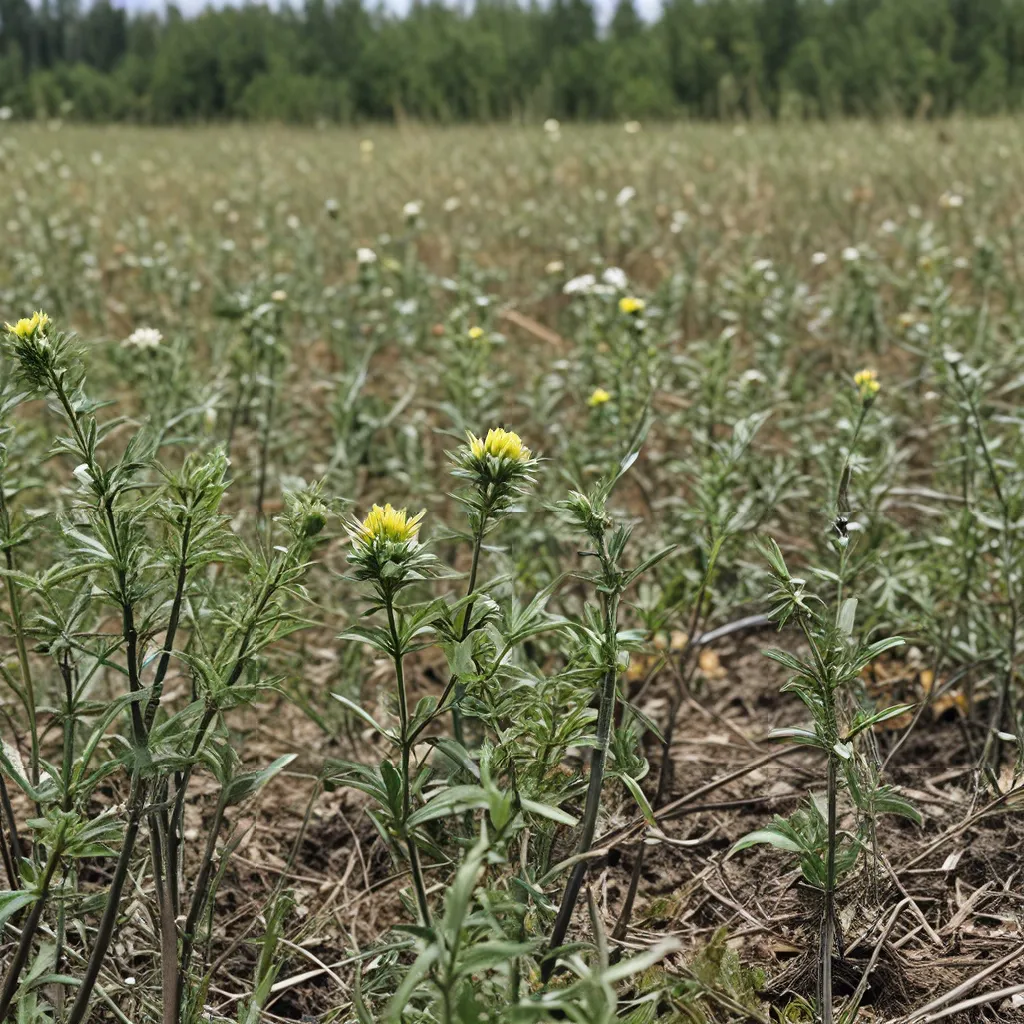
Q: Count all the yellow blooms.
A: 7